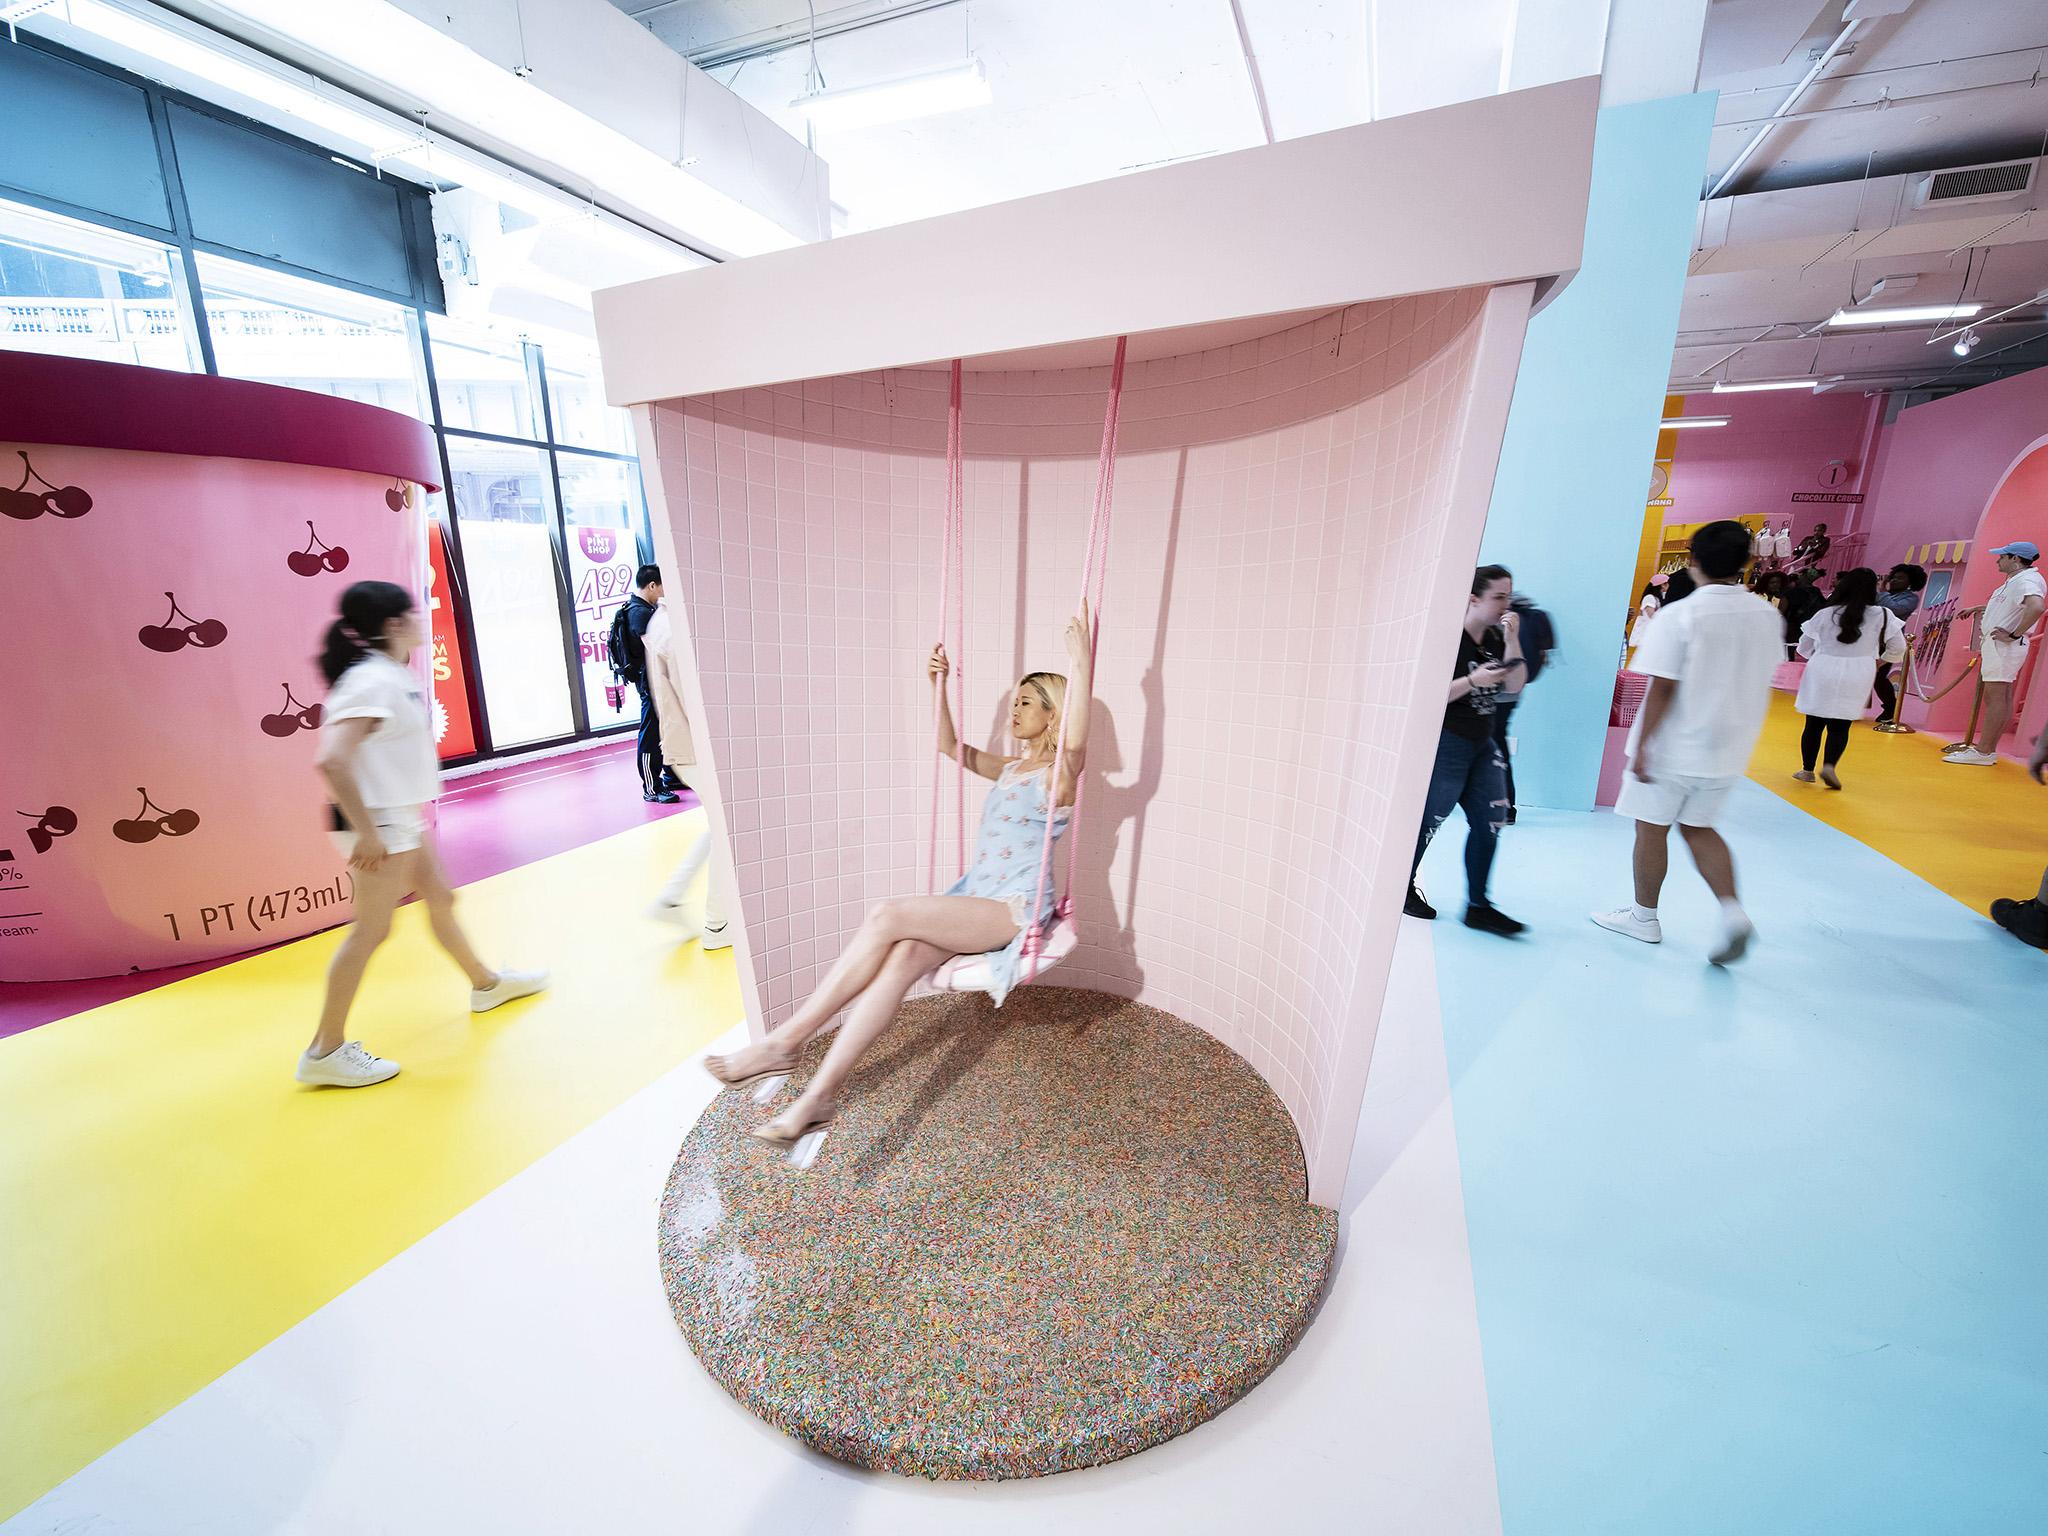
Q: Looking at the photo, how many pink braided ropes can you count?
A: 4